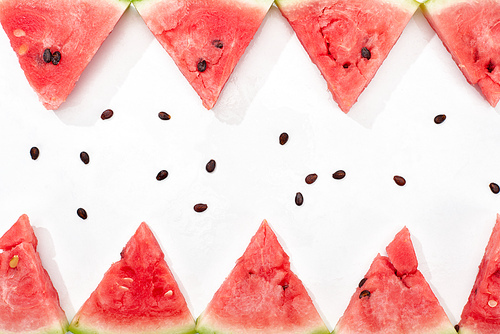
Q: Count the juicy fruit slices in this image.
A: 9